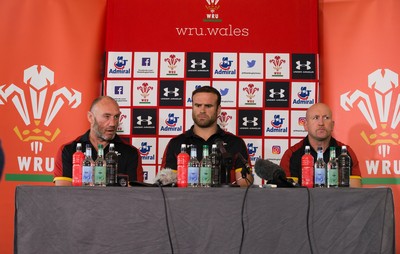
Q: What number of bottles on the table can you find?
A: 12